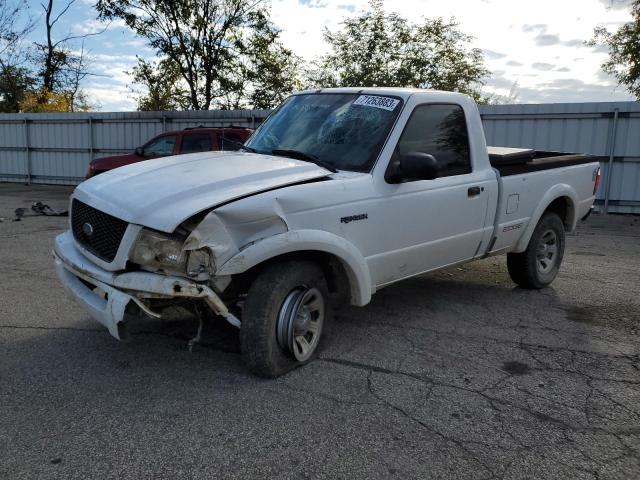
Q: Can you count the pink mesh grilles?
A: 0